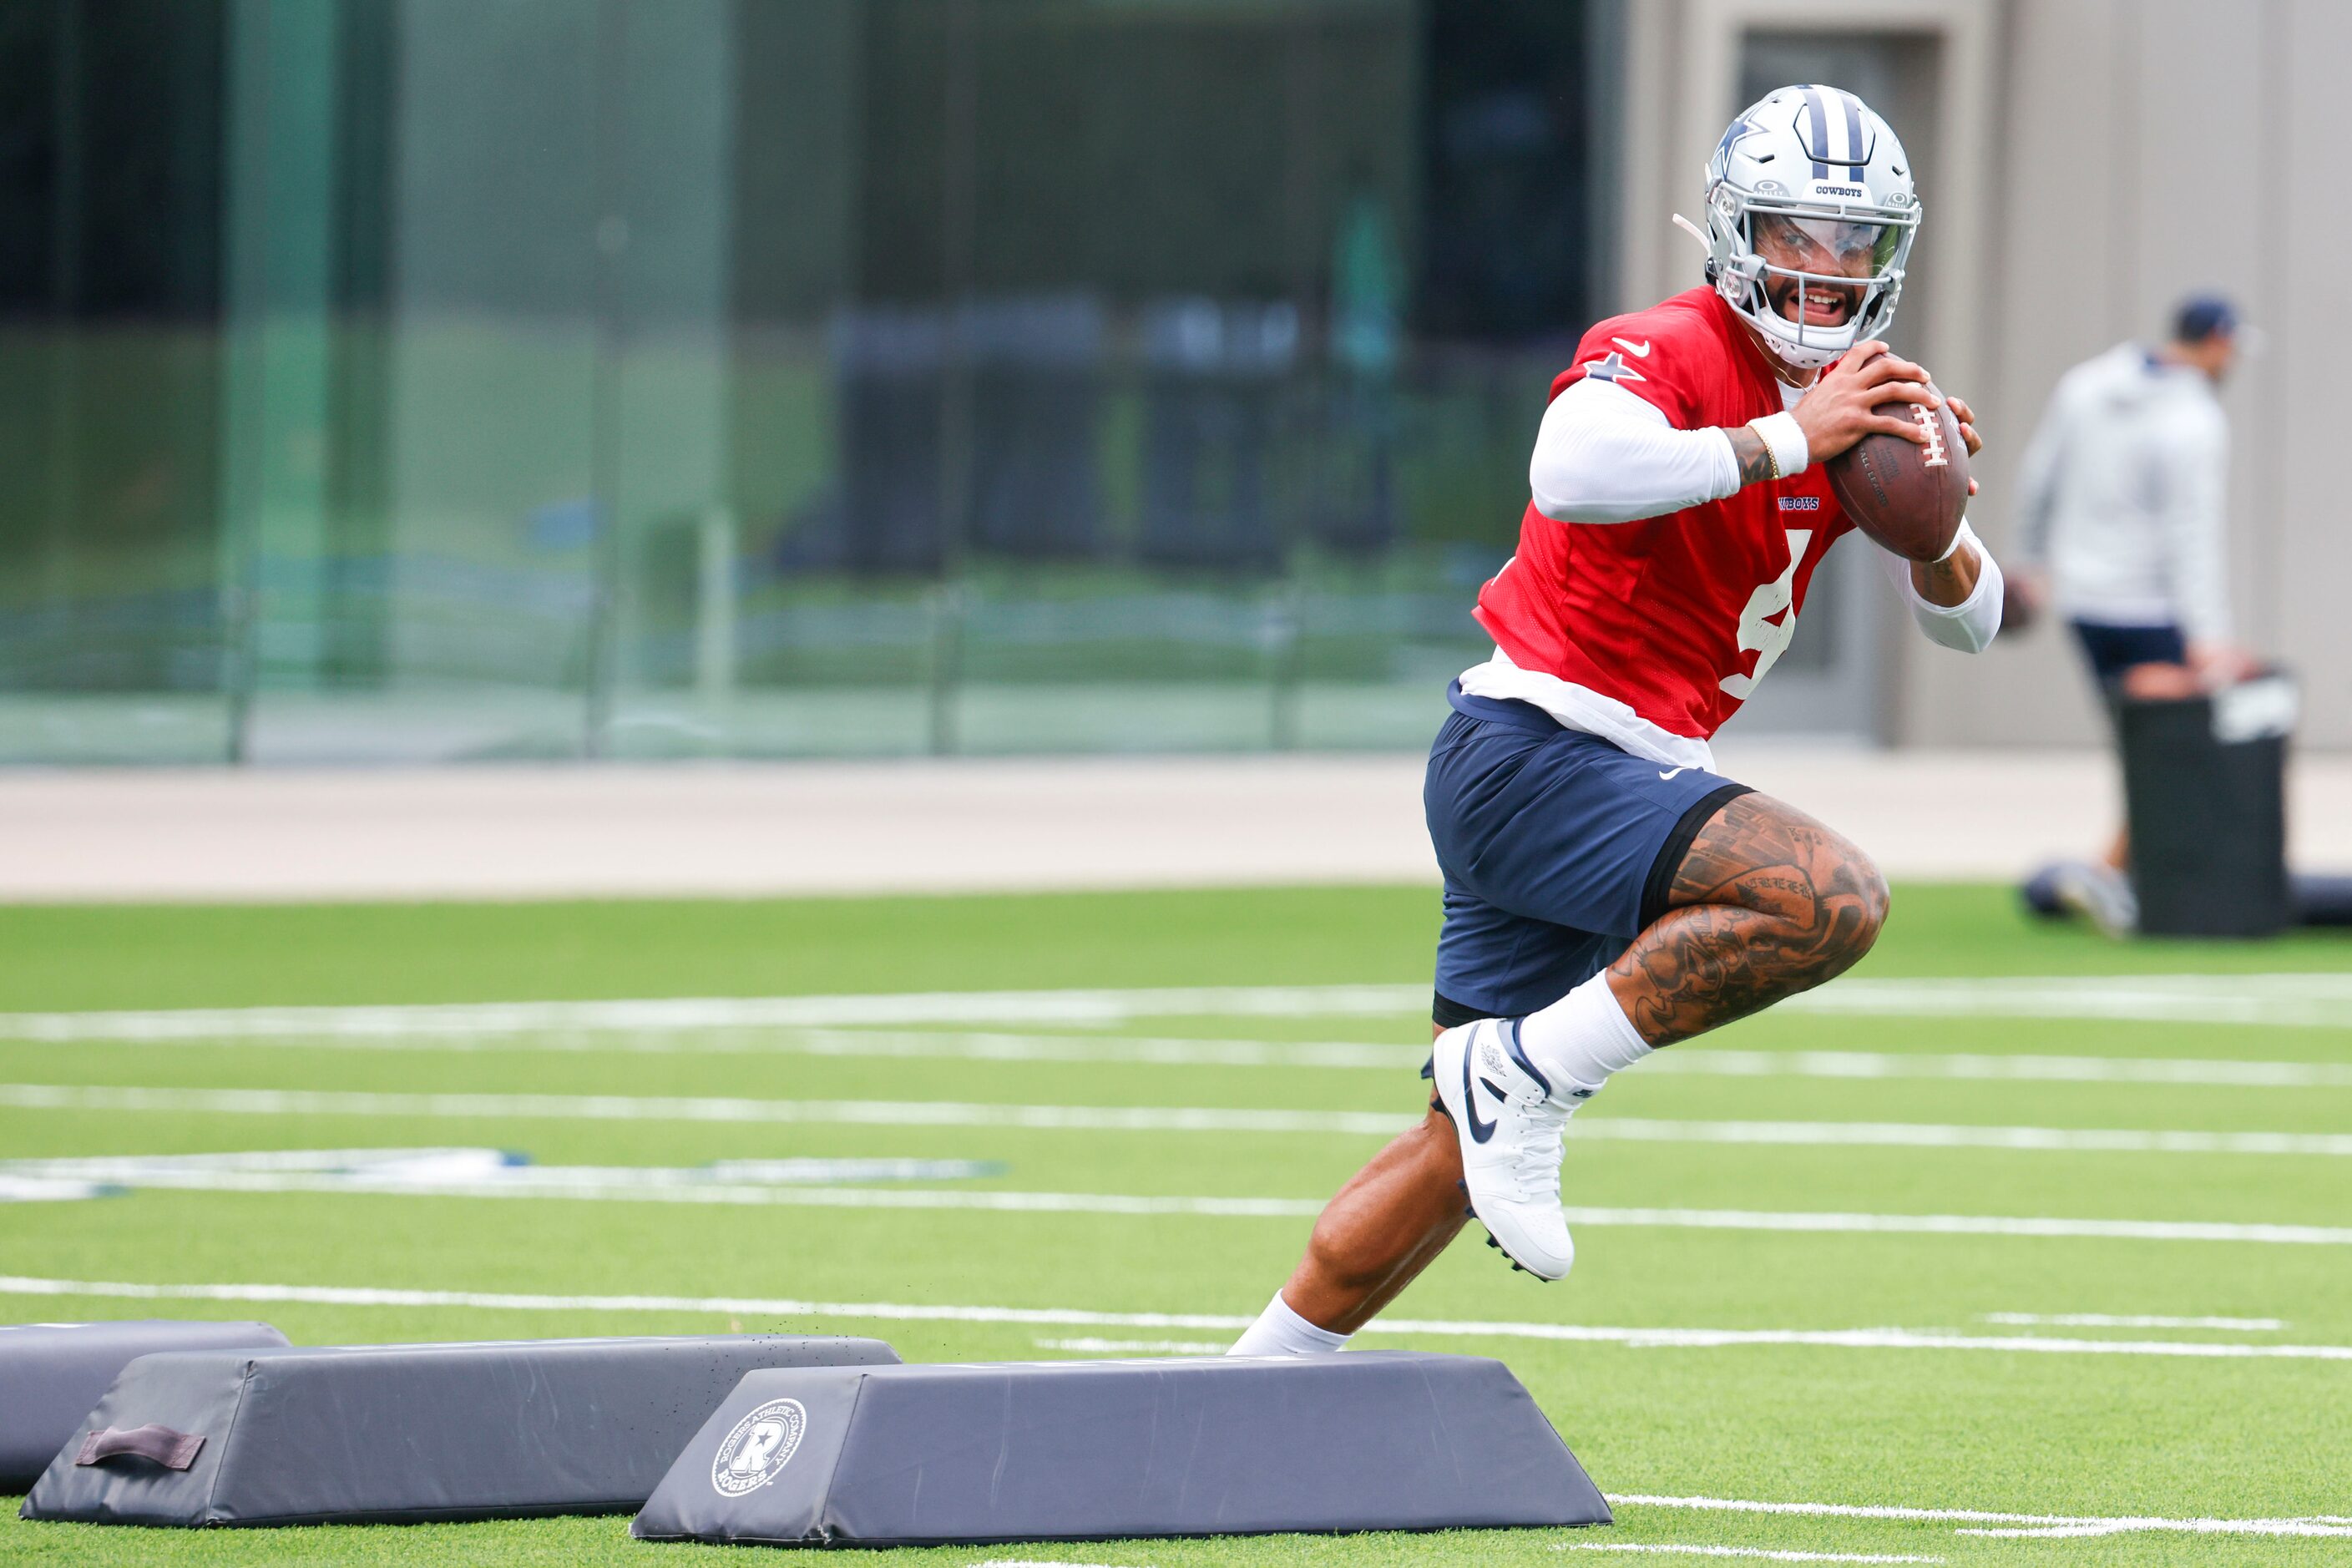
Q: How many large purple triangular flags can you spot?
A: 0